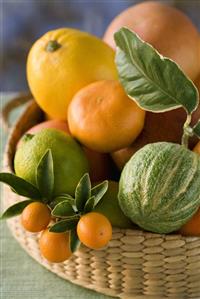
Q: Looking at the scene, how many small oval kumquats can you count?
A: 3